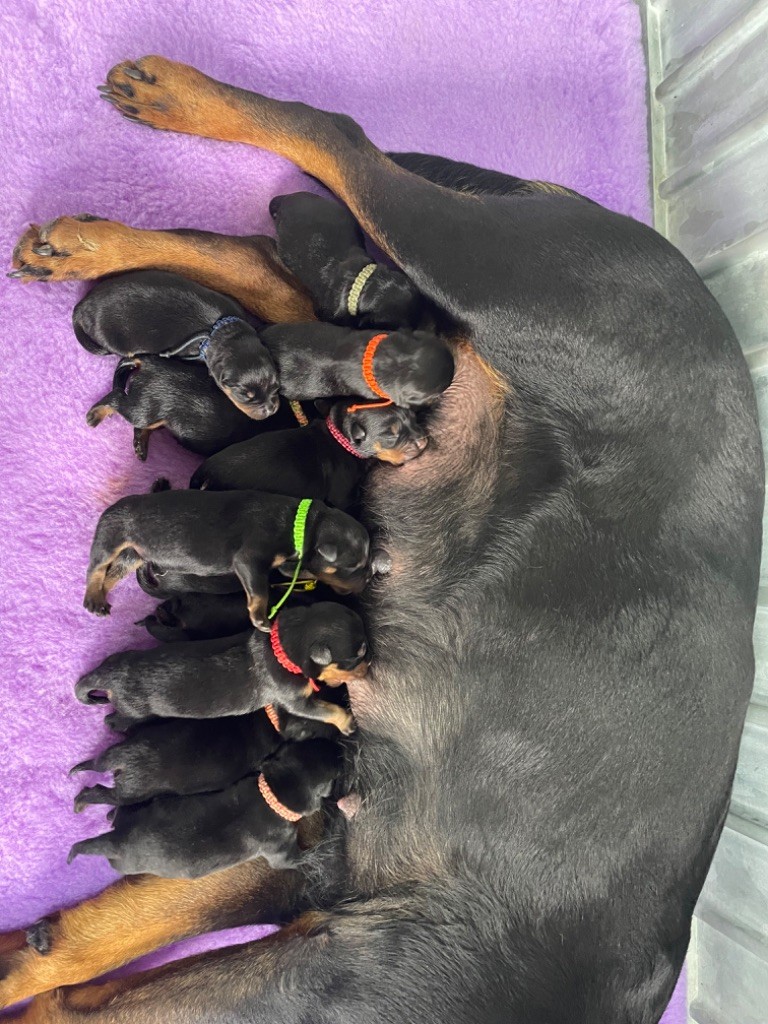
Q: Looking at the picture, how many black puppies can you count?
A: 11